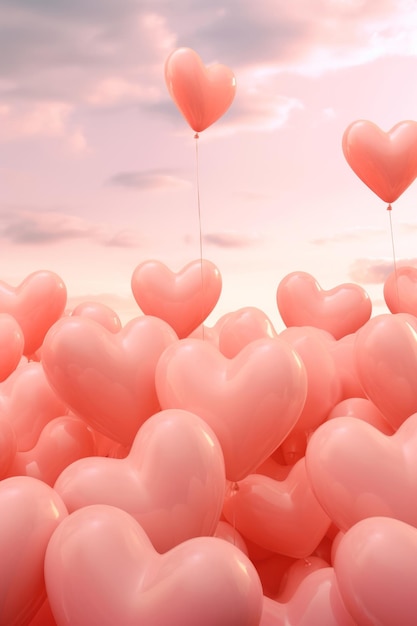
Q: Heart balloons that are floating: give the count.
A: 2